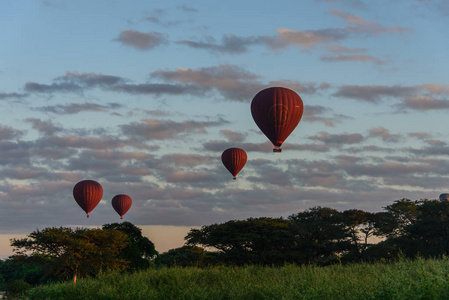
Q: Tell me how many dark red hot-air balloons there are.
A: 4